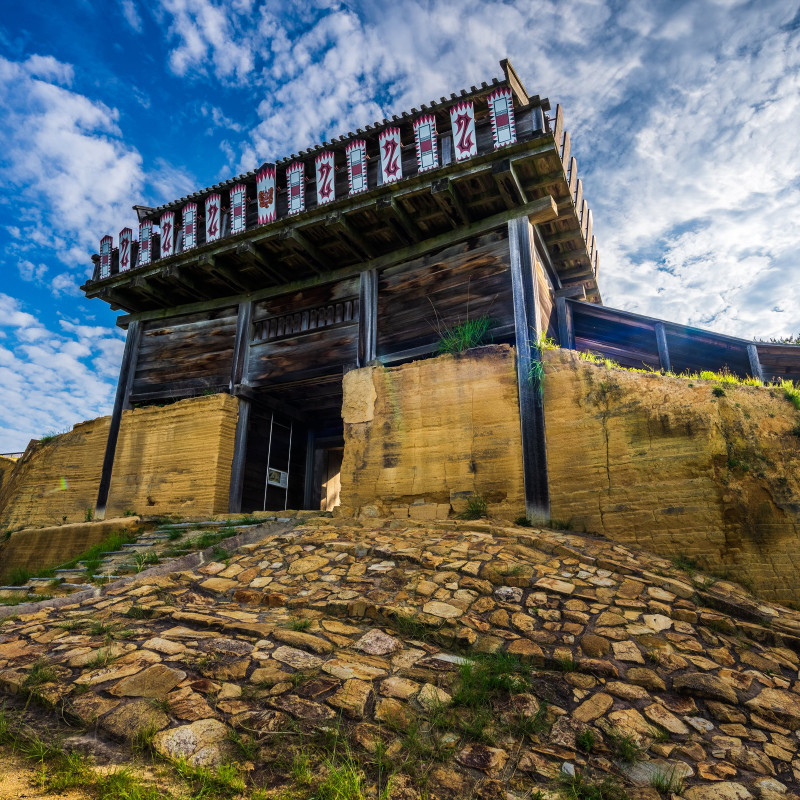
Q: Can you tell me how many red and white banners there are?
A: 15